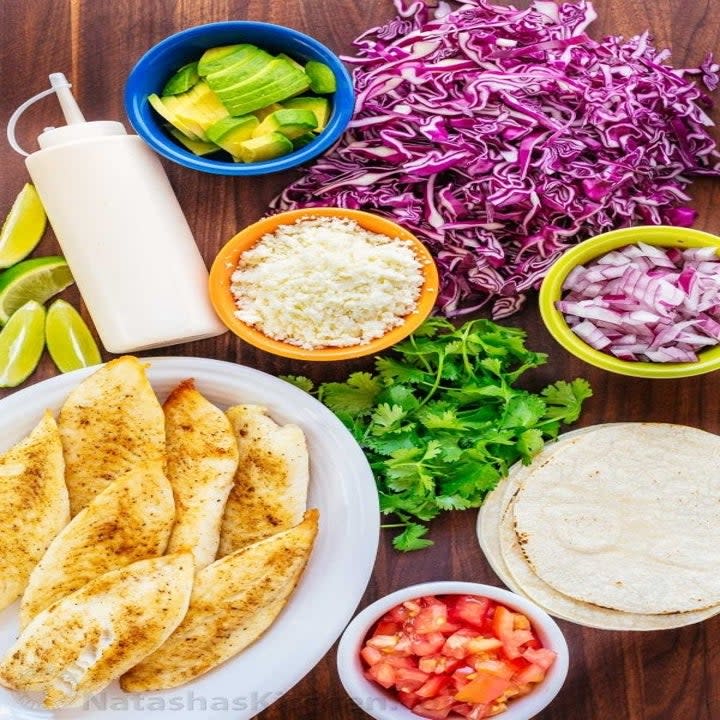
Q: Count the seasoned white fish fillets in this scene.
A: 7